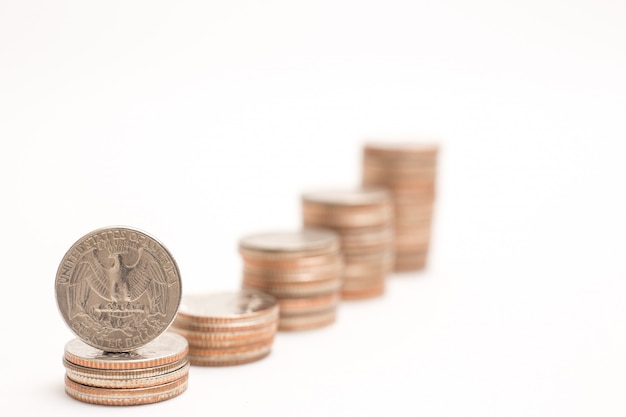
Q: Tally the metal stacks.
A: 5